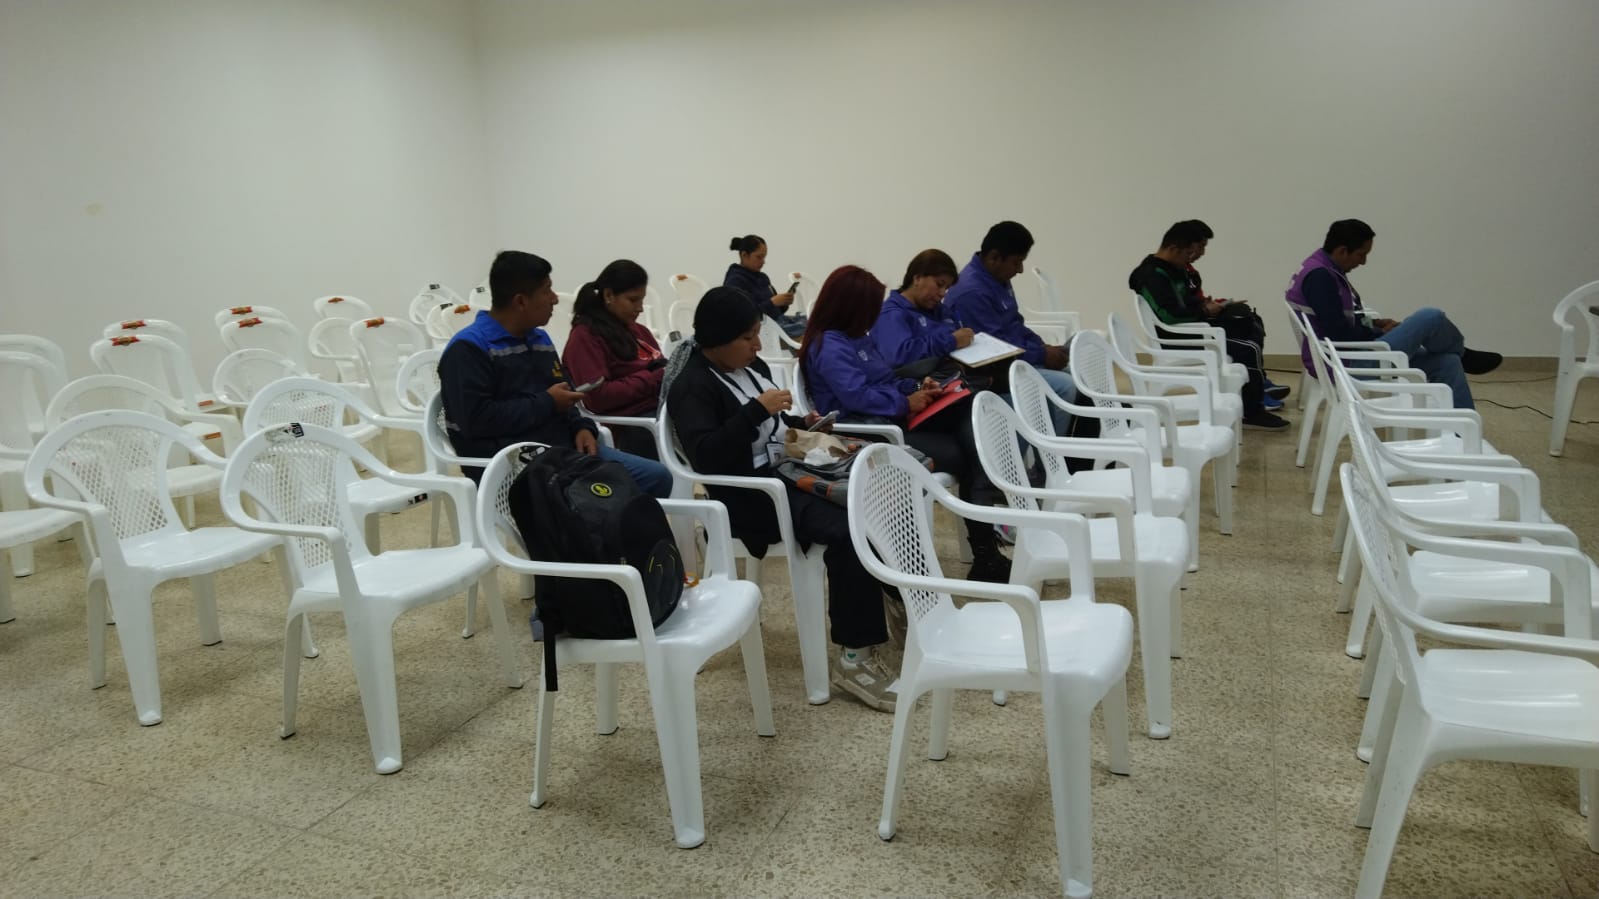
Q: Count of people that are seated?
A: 10